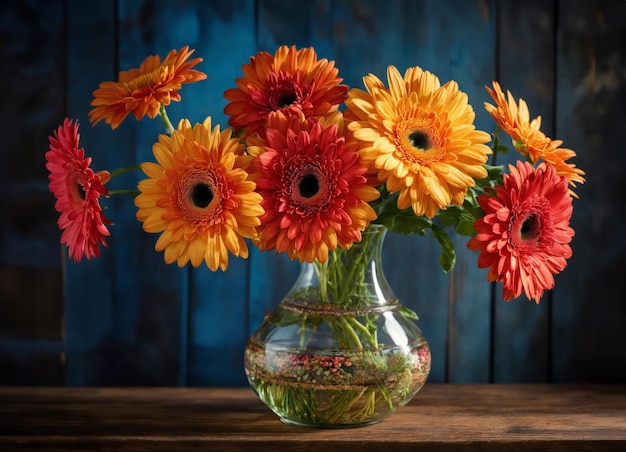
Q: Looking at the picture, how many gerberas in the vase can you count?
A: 8